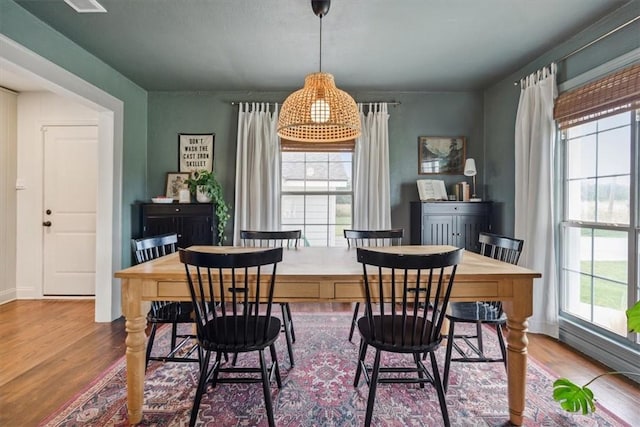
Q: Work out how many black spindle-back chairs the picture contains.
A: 6